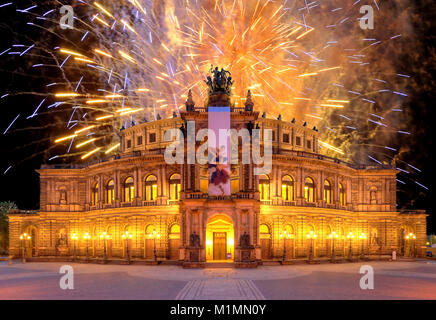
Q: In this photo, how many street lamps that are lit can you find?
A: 12